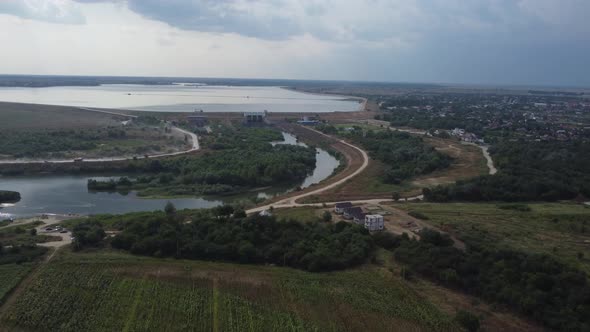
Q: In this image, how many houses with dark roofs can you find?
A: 3